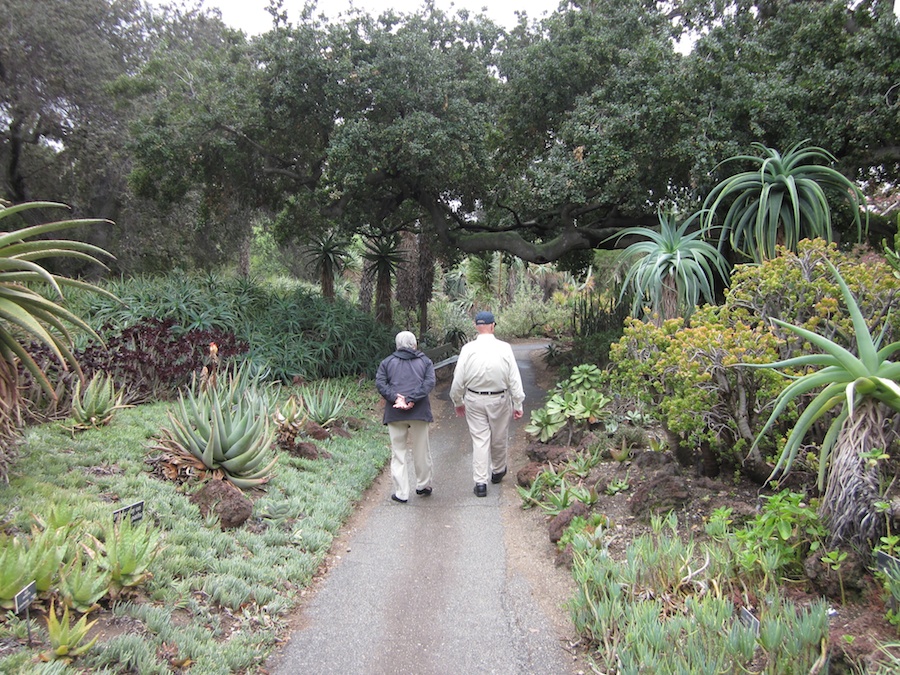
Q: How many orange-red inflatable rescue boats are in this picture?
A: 0